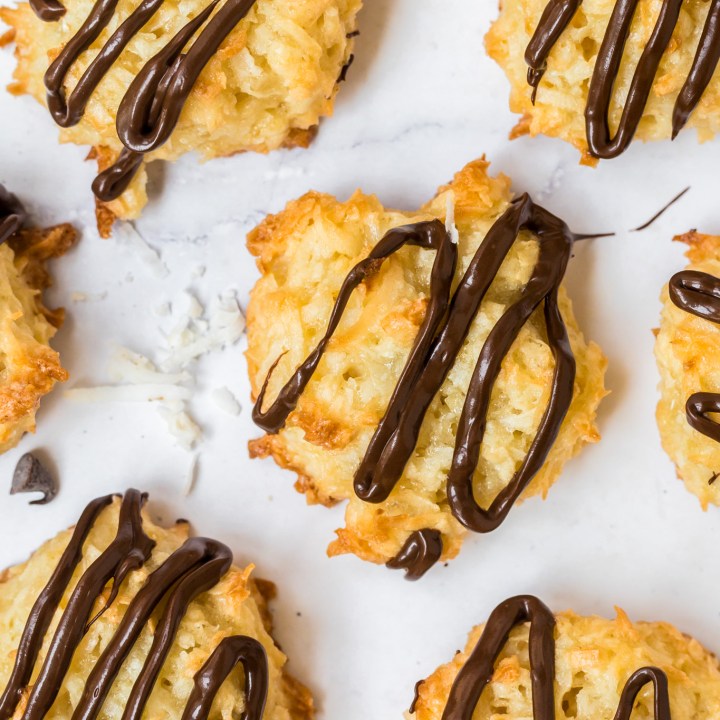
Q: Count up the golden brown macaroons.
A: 7